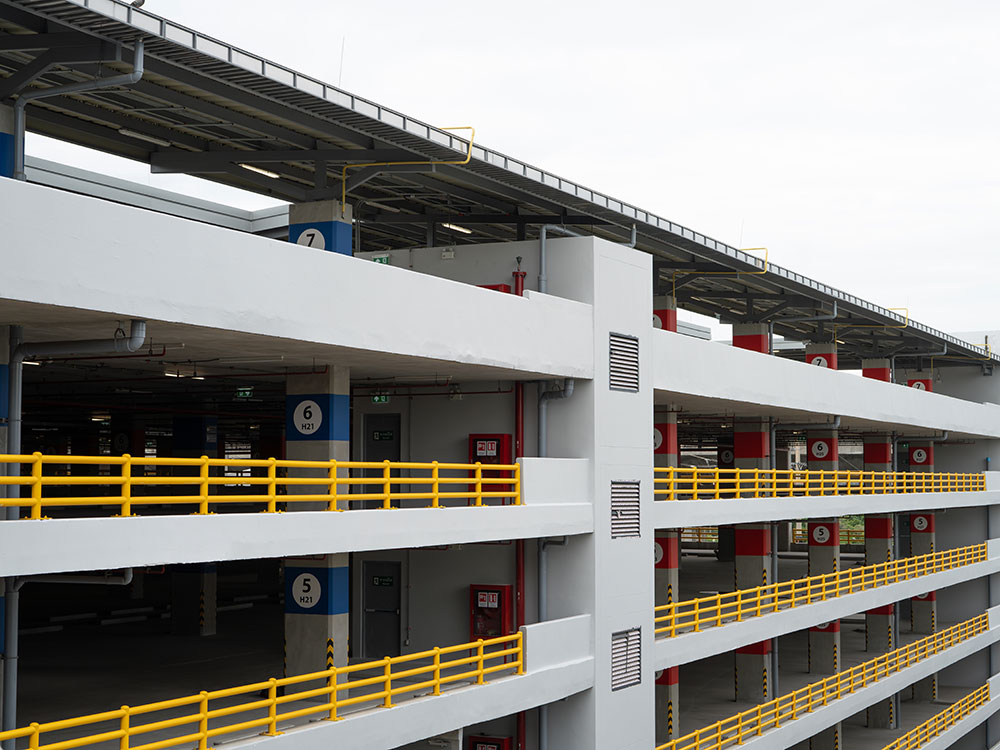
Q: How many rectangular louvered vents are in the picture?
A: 3